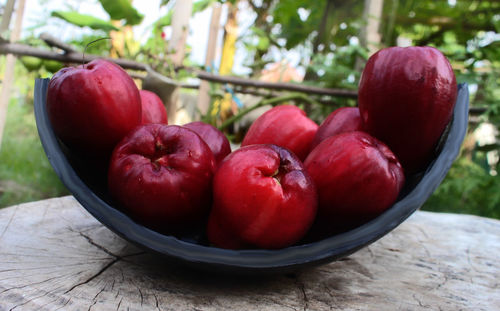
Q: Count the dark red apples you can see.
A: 9